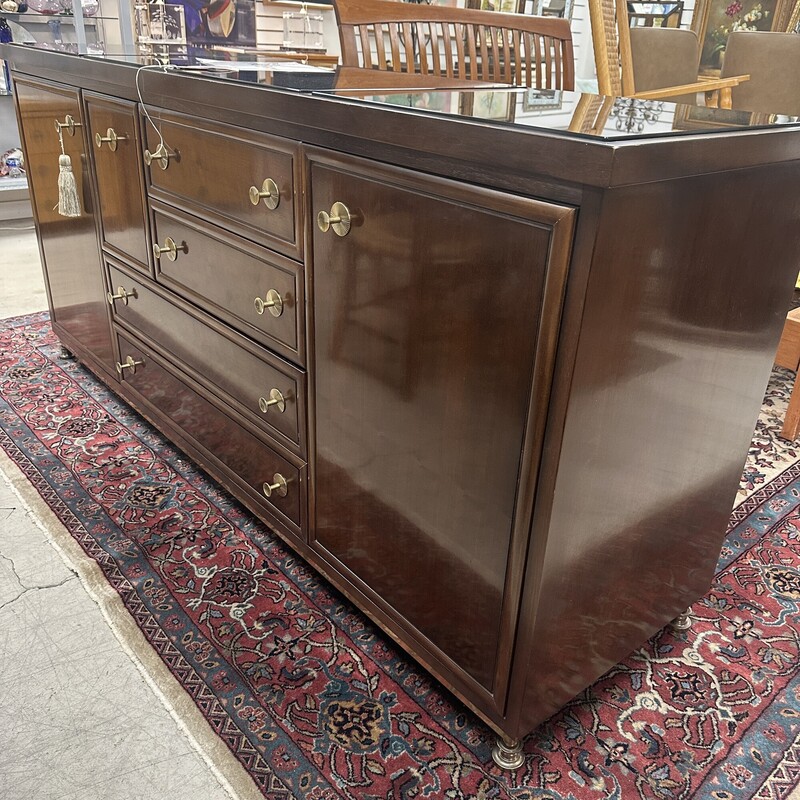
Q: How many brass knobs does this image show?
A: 11